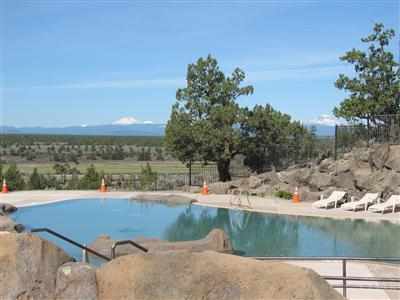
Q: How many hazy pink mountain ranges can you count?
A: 0